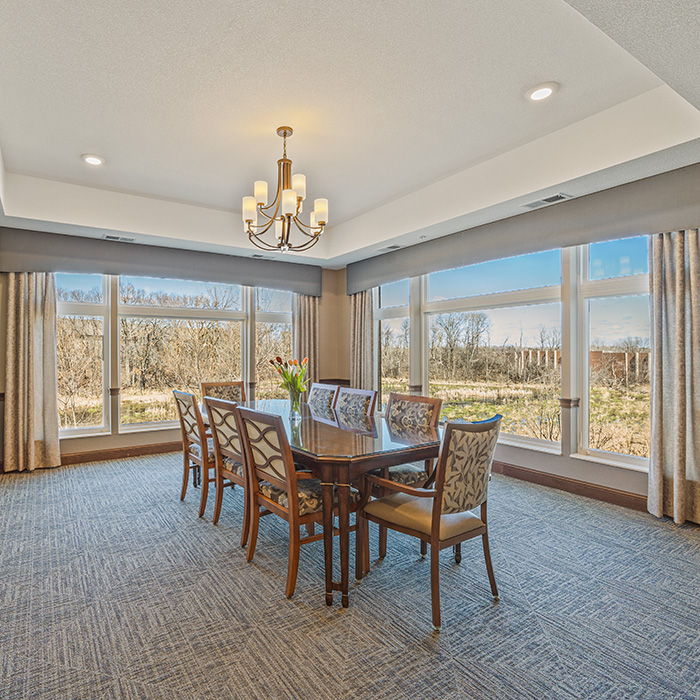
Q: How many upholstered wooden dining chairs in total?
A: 8